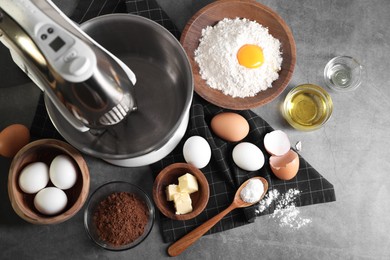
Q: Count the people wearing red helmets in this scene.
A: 0